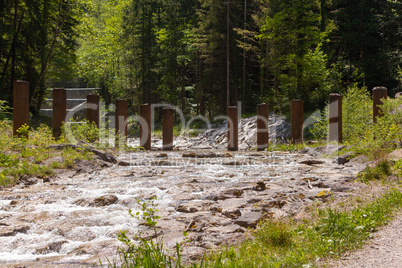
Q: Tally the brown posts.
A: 11